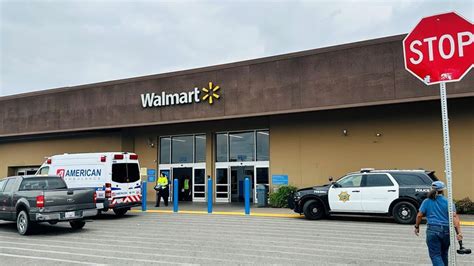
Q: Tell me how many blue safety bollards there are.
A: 4